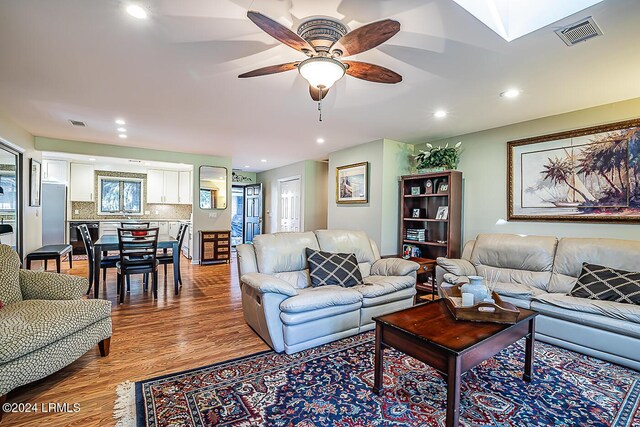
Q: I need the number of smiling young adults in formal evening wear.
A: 0